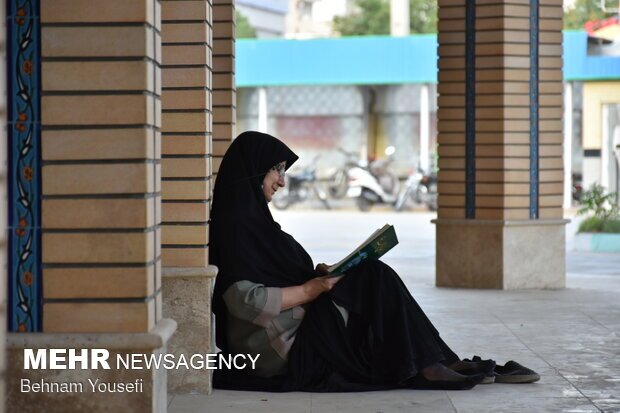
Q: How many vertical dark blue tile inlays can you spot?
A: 3